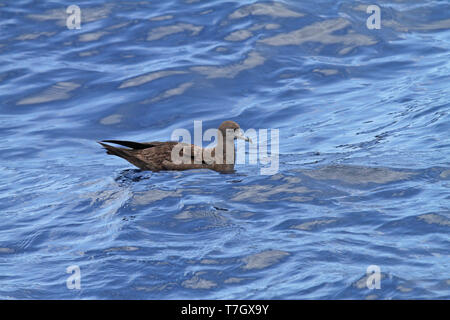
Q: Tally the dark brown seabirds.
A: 1